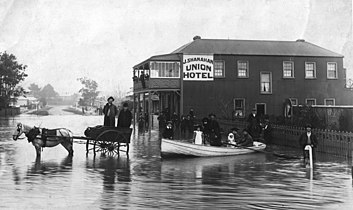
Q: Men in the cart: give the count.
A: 2